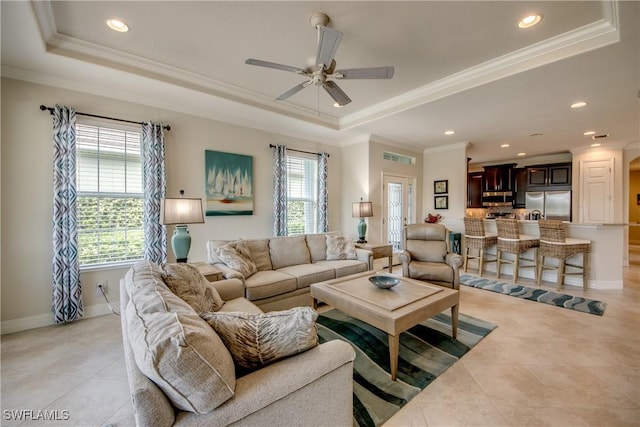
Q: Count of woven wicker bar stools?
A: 3